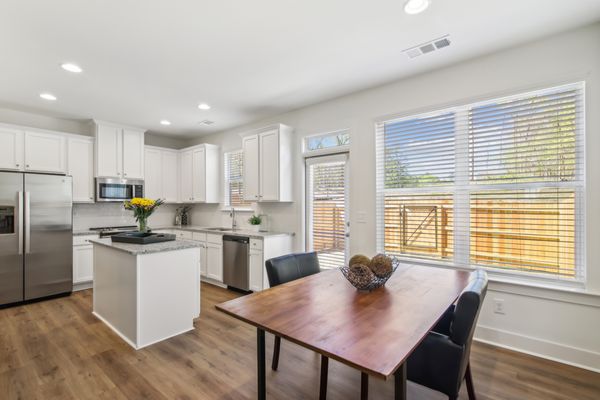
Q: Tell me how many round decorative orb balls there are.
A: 3